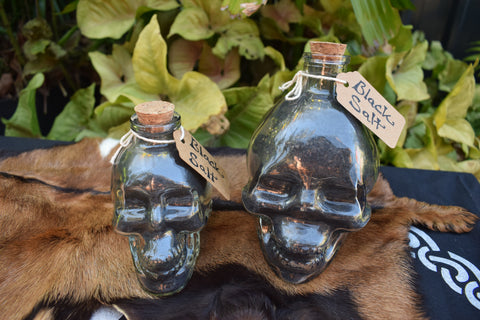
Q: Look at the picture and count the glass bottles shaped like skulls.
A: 2